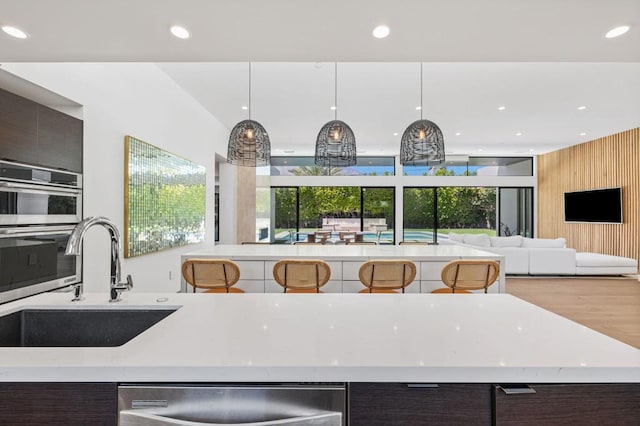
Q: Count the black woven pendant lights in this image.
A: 3